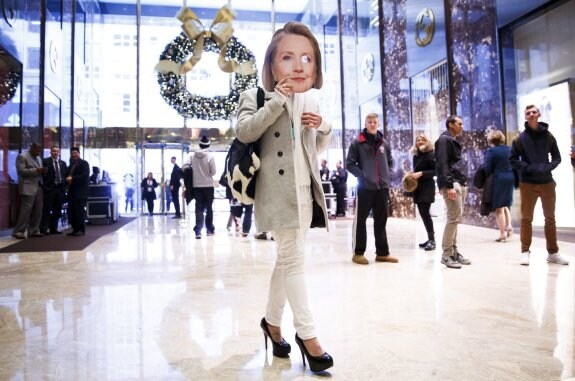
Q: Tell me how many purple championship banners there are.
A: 0